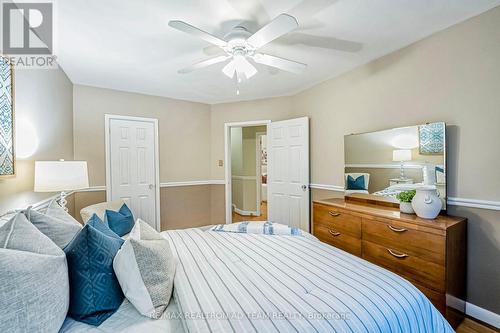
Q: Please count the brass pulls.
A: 4